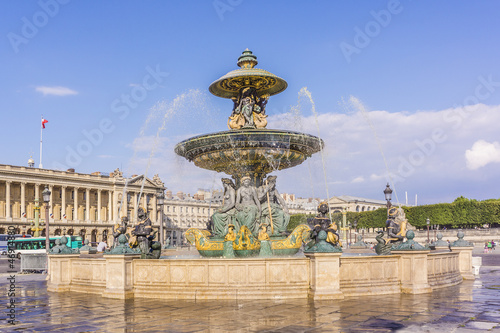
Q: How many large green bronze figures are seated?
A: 3